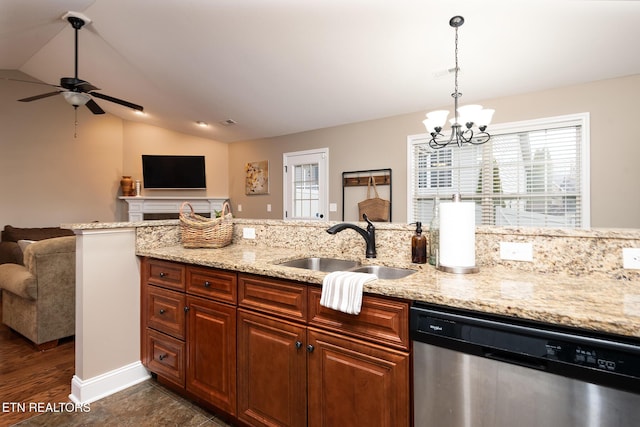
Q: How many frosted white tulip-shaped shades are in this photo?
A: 5